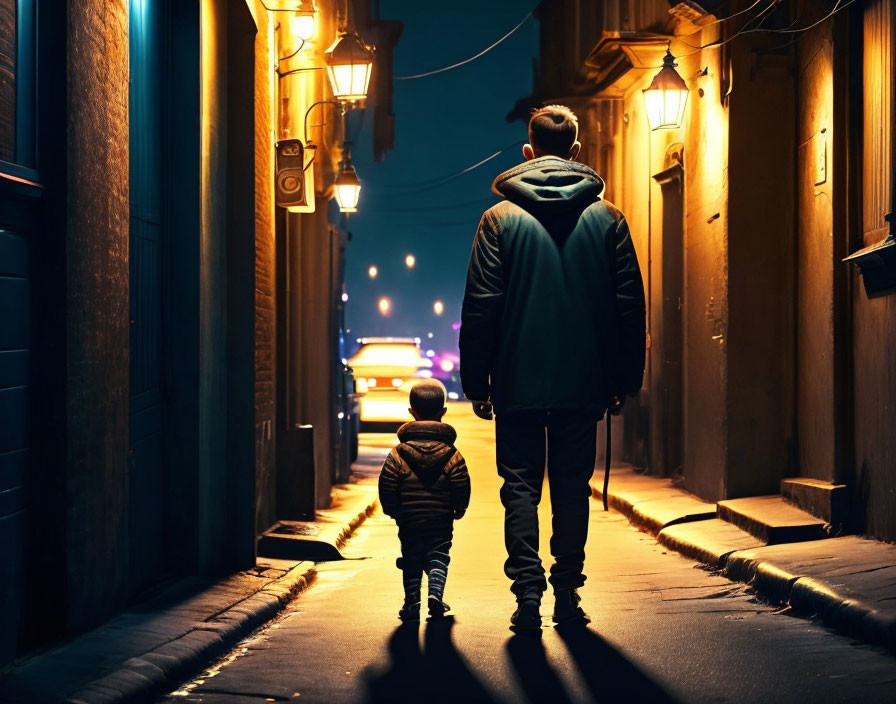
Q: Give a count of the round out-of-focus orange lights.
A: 4